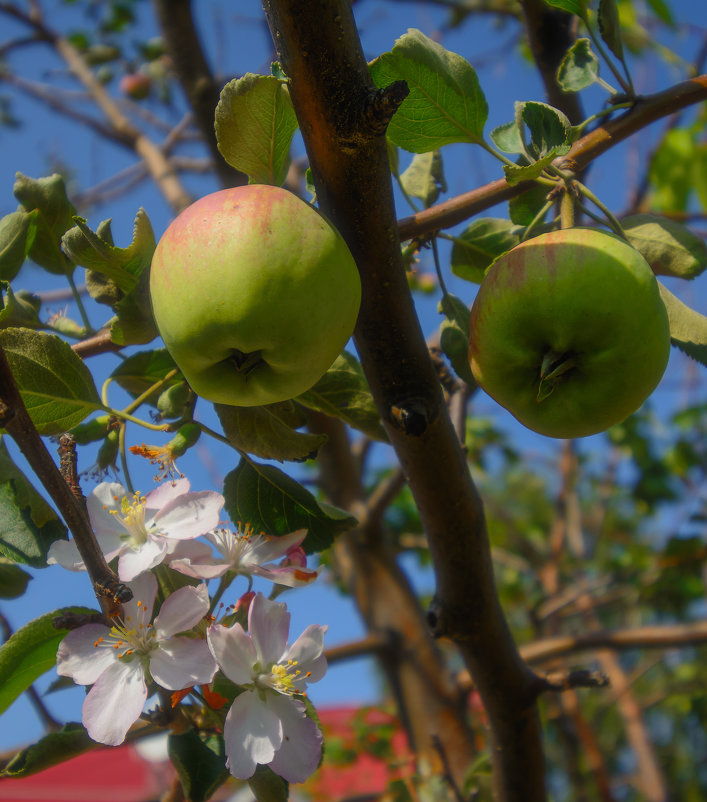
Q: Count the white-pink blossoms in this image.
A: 4